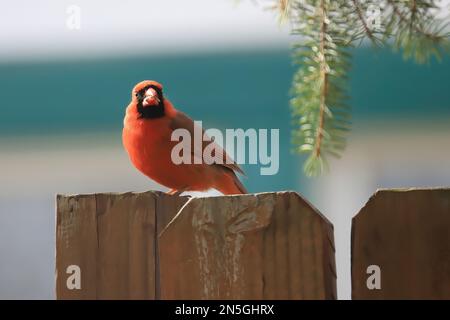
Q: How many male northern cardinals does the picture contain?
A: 1